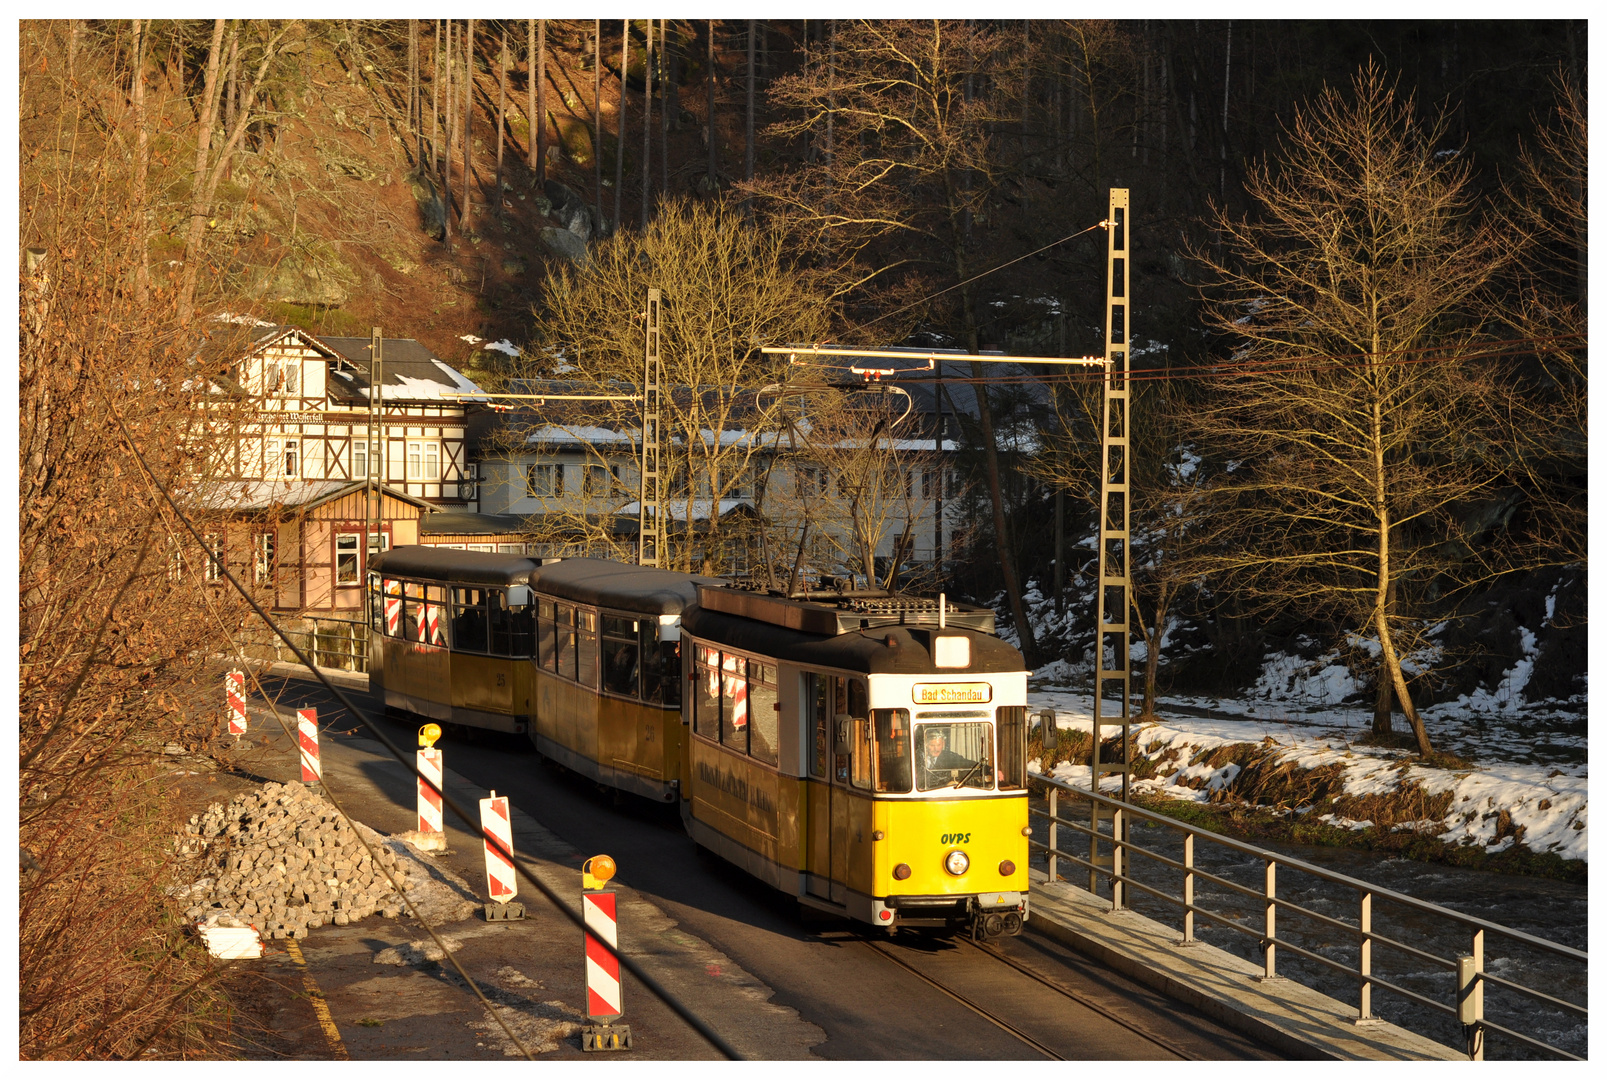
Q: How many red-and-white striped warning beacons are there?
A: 5